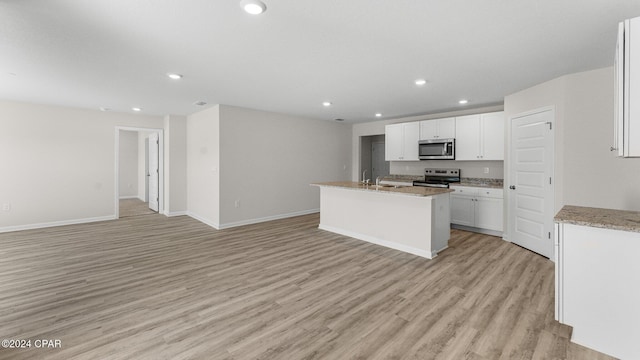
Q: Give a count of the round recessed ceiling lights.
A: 7